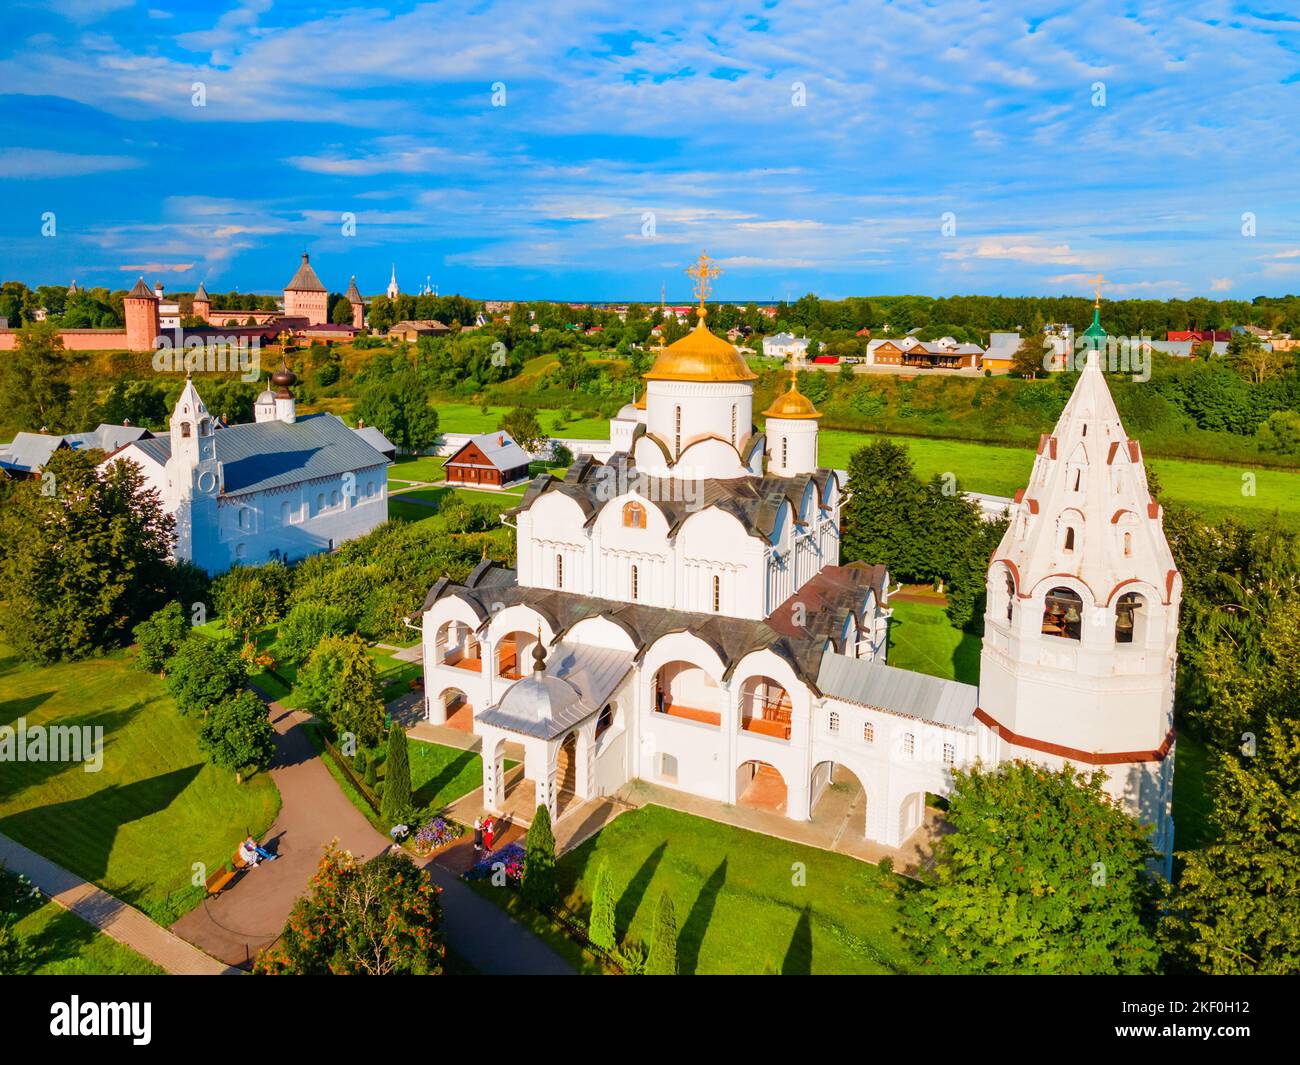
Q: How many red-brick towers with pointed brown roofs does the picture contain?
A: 4